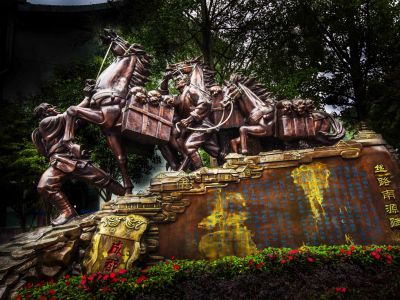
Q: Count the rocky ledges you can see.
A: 1